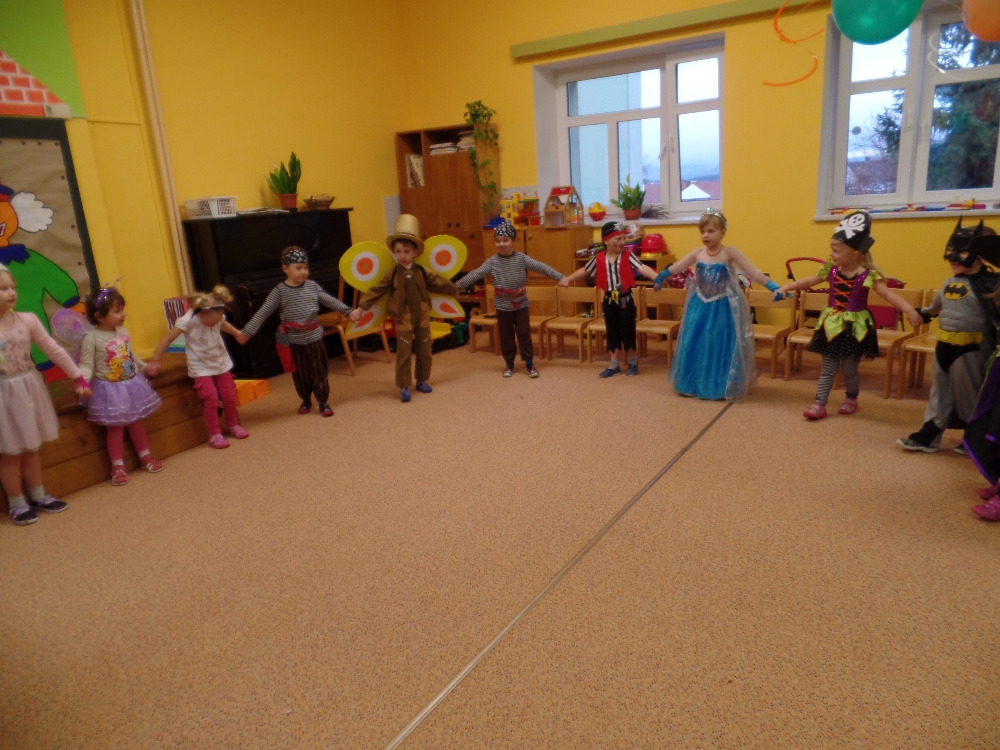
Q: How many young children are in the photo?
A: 11